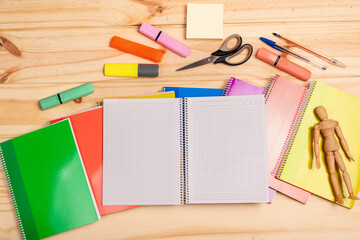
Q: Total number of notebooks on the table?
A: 8